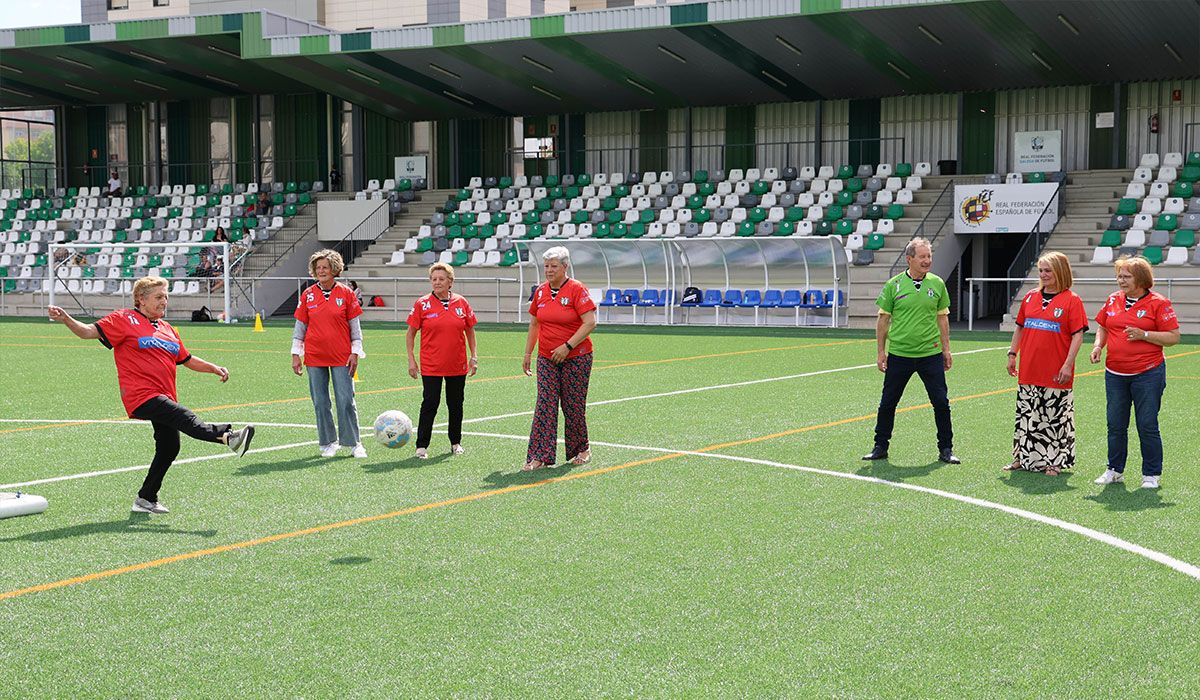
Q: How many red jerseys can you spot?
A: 6